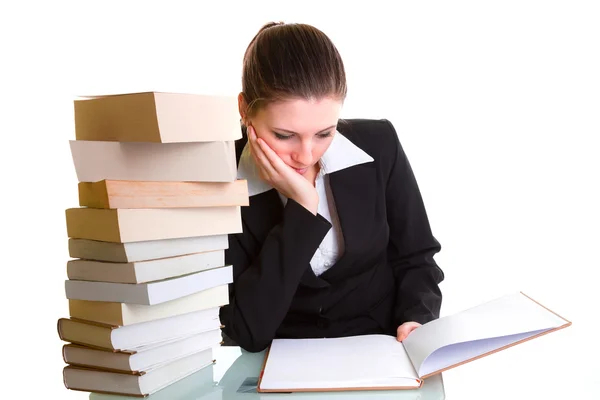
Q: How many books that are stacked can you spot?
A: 11